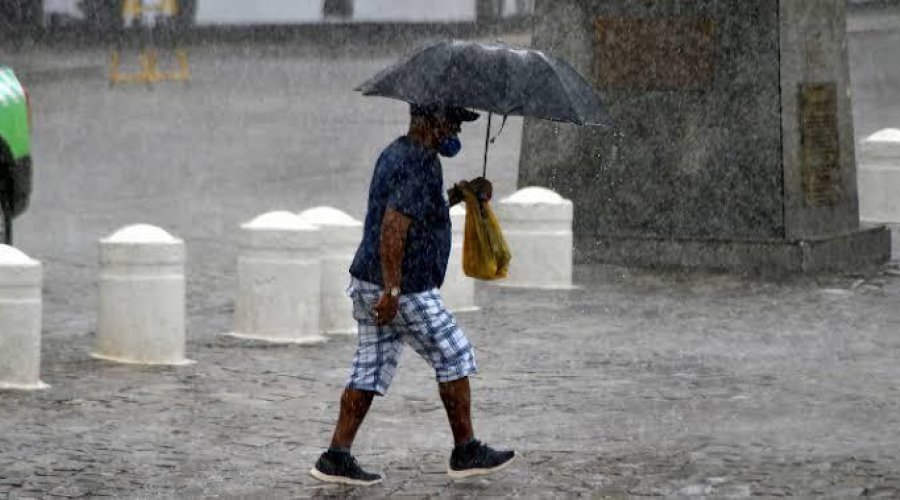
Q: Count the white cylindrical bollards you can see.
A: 7